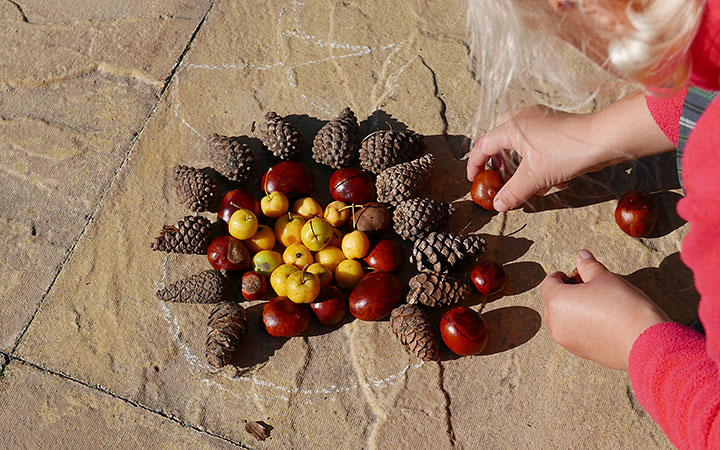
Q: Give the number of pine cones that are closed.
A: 13